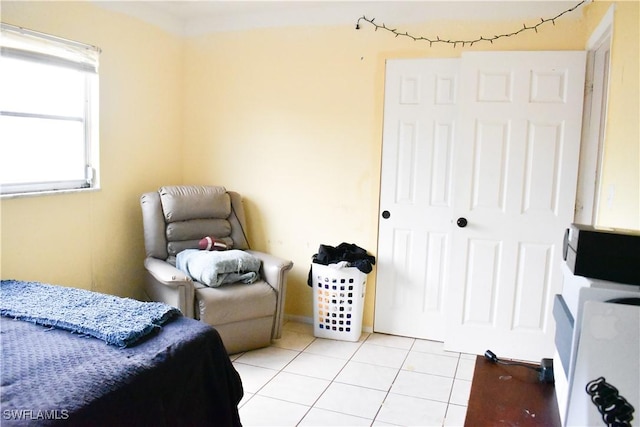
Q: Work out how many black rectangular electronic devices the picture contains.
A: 1